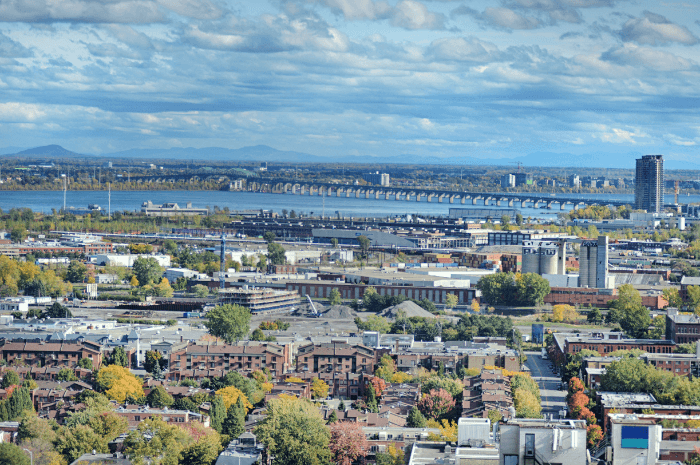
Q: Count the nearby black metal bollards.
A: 0